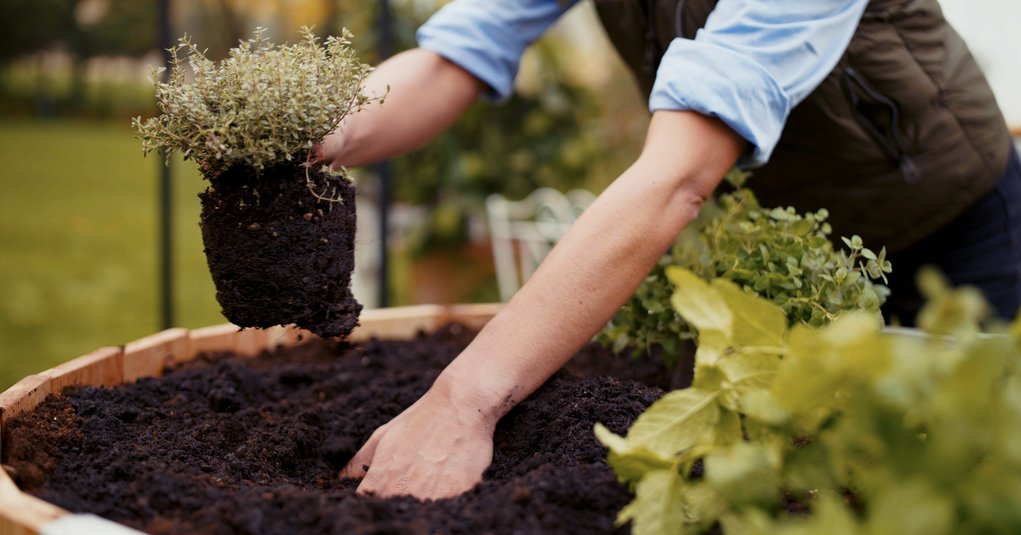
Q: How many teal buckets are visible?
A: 0